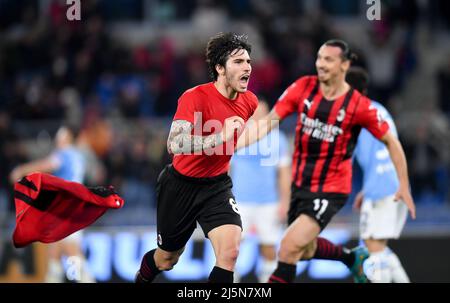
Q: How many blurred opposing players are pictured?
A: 3